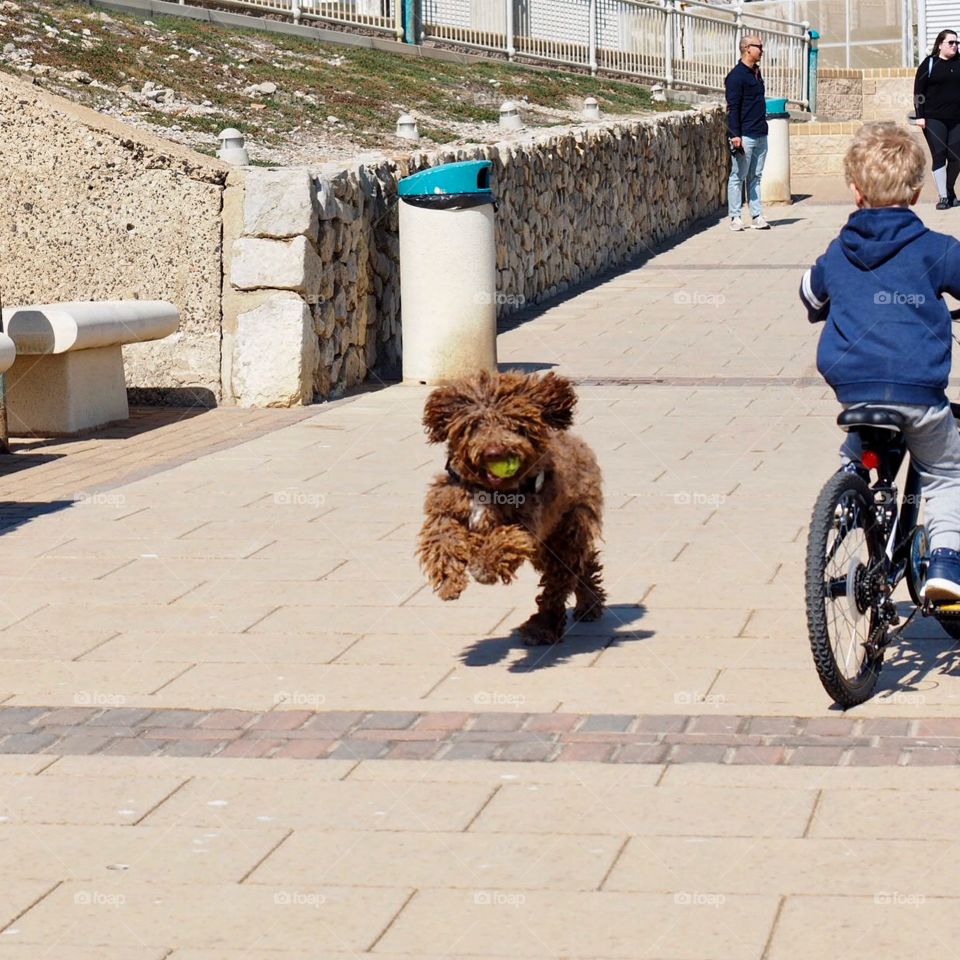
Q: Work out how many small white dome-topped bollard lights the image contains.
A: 5